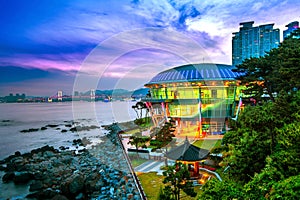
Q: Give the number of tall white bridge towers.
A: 2